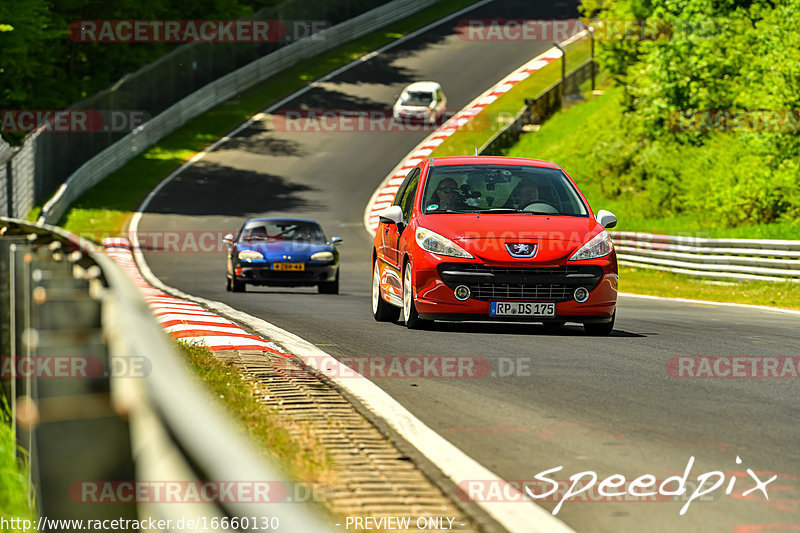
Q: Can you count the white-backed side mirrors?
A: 2